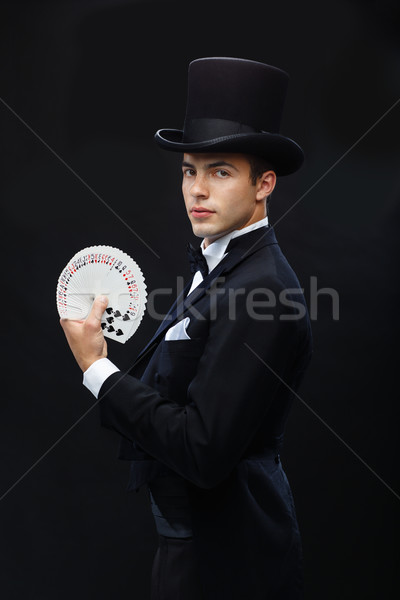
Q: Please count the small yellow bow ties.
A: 0